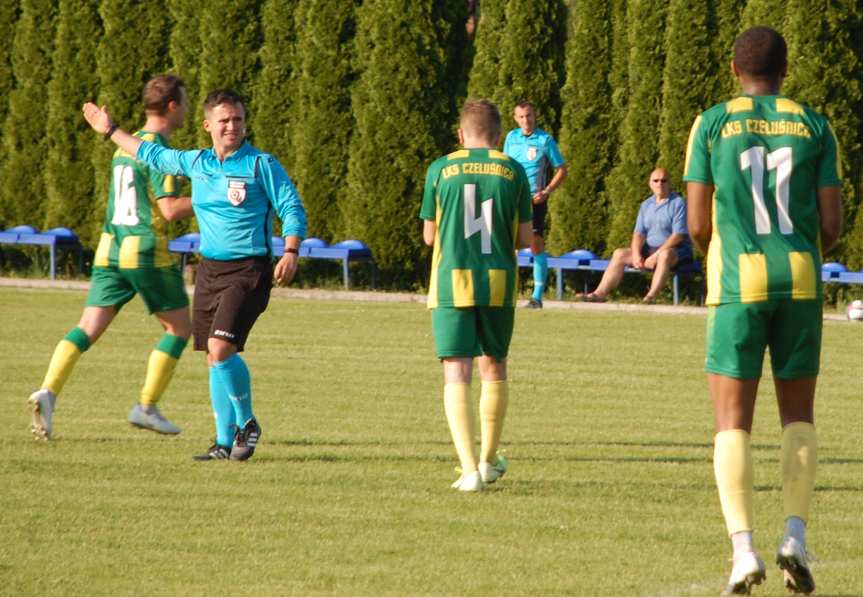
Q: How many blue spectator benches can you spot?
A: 4